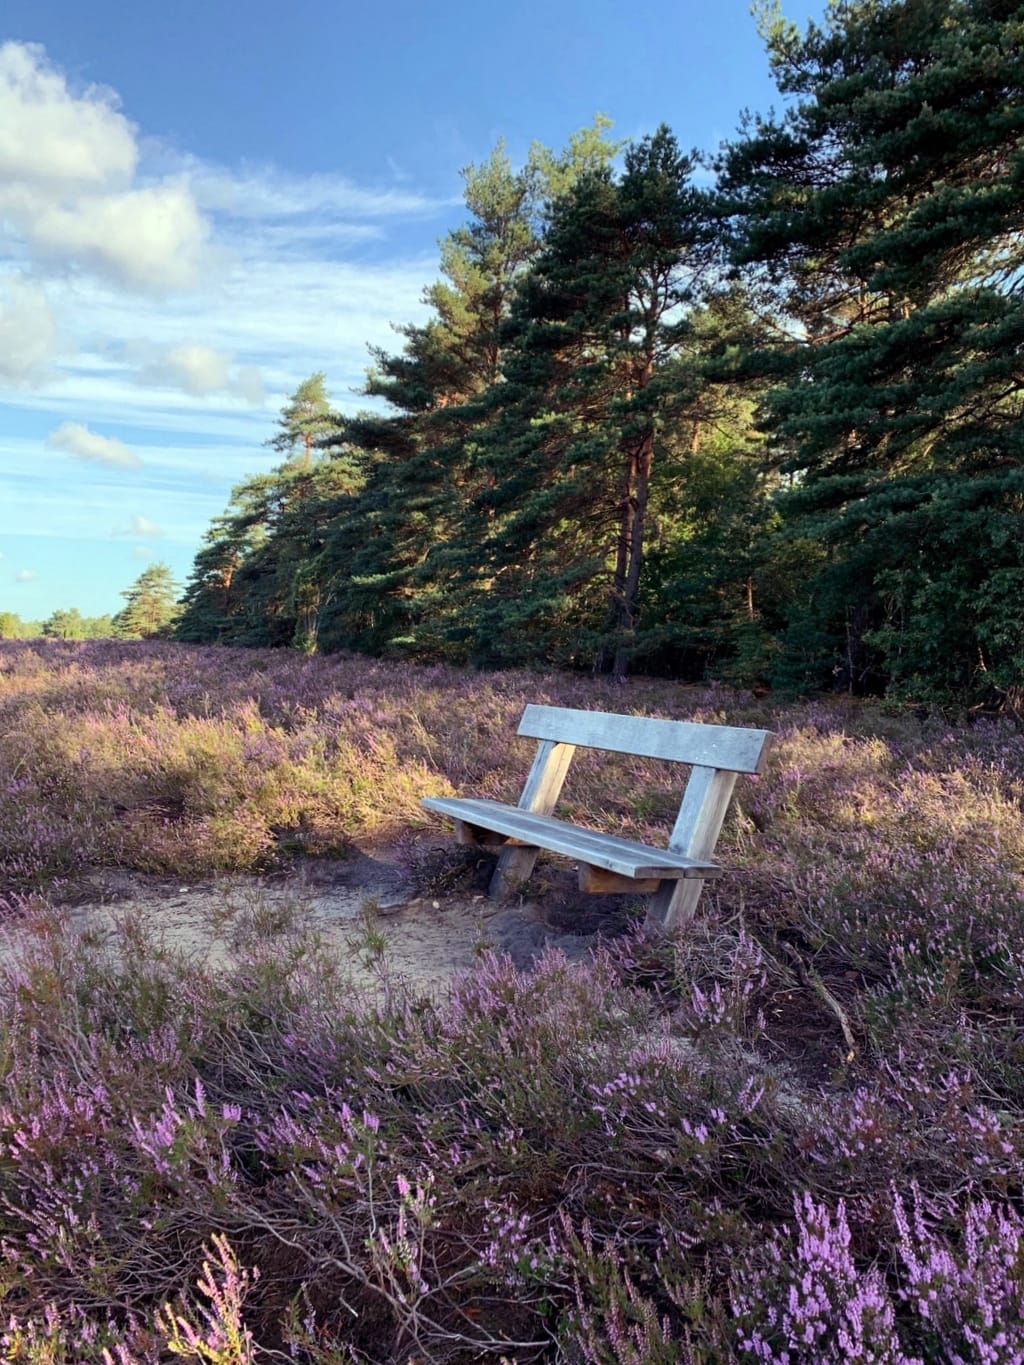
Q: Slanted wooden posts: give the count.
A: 2